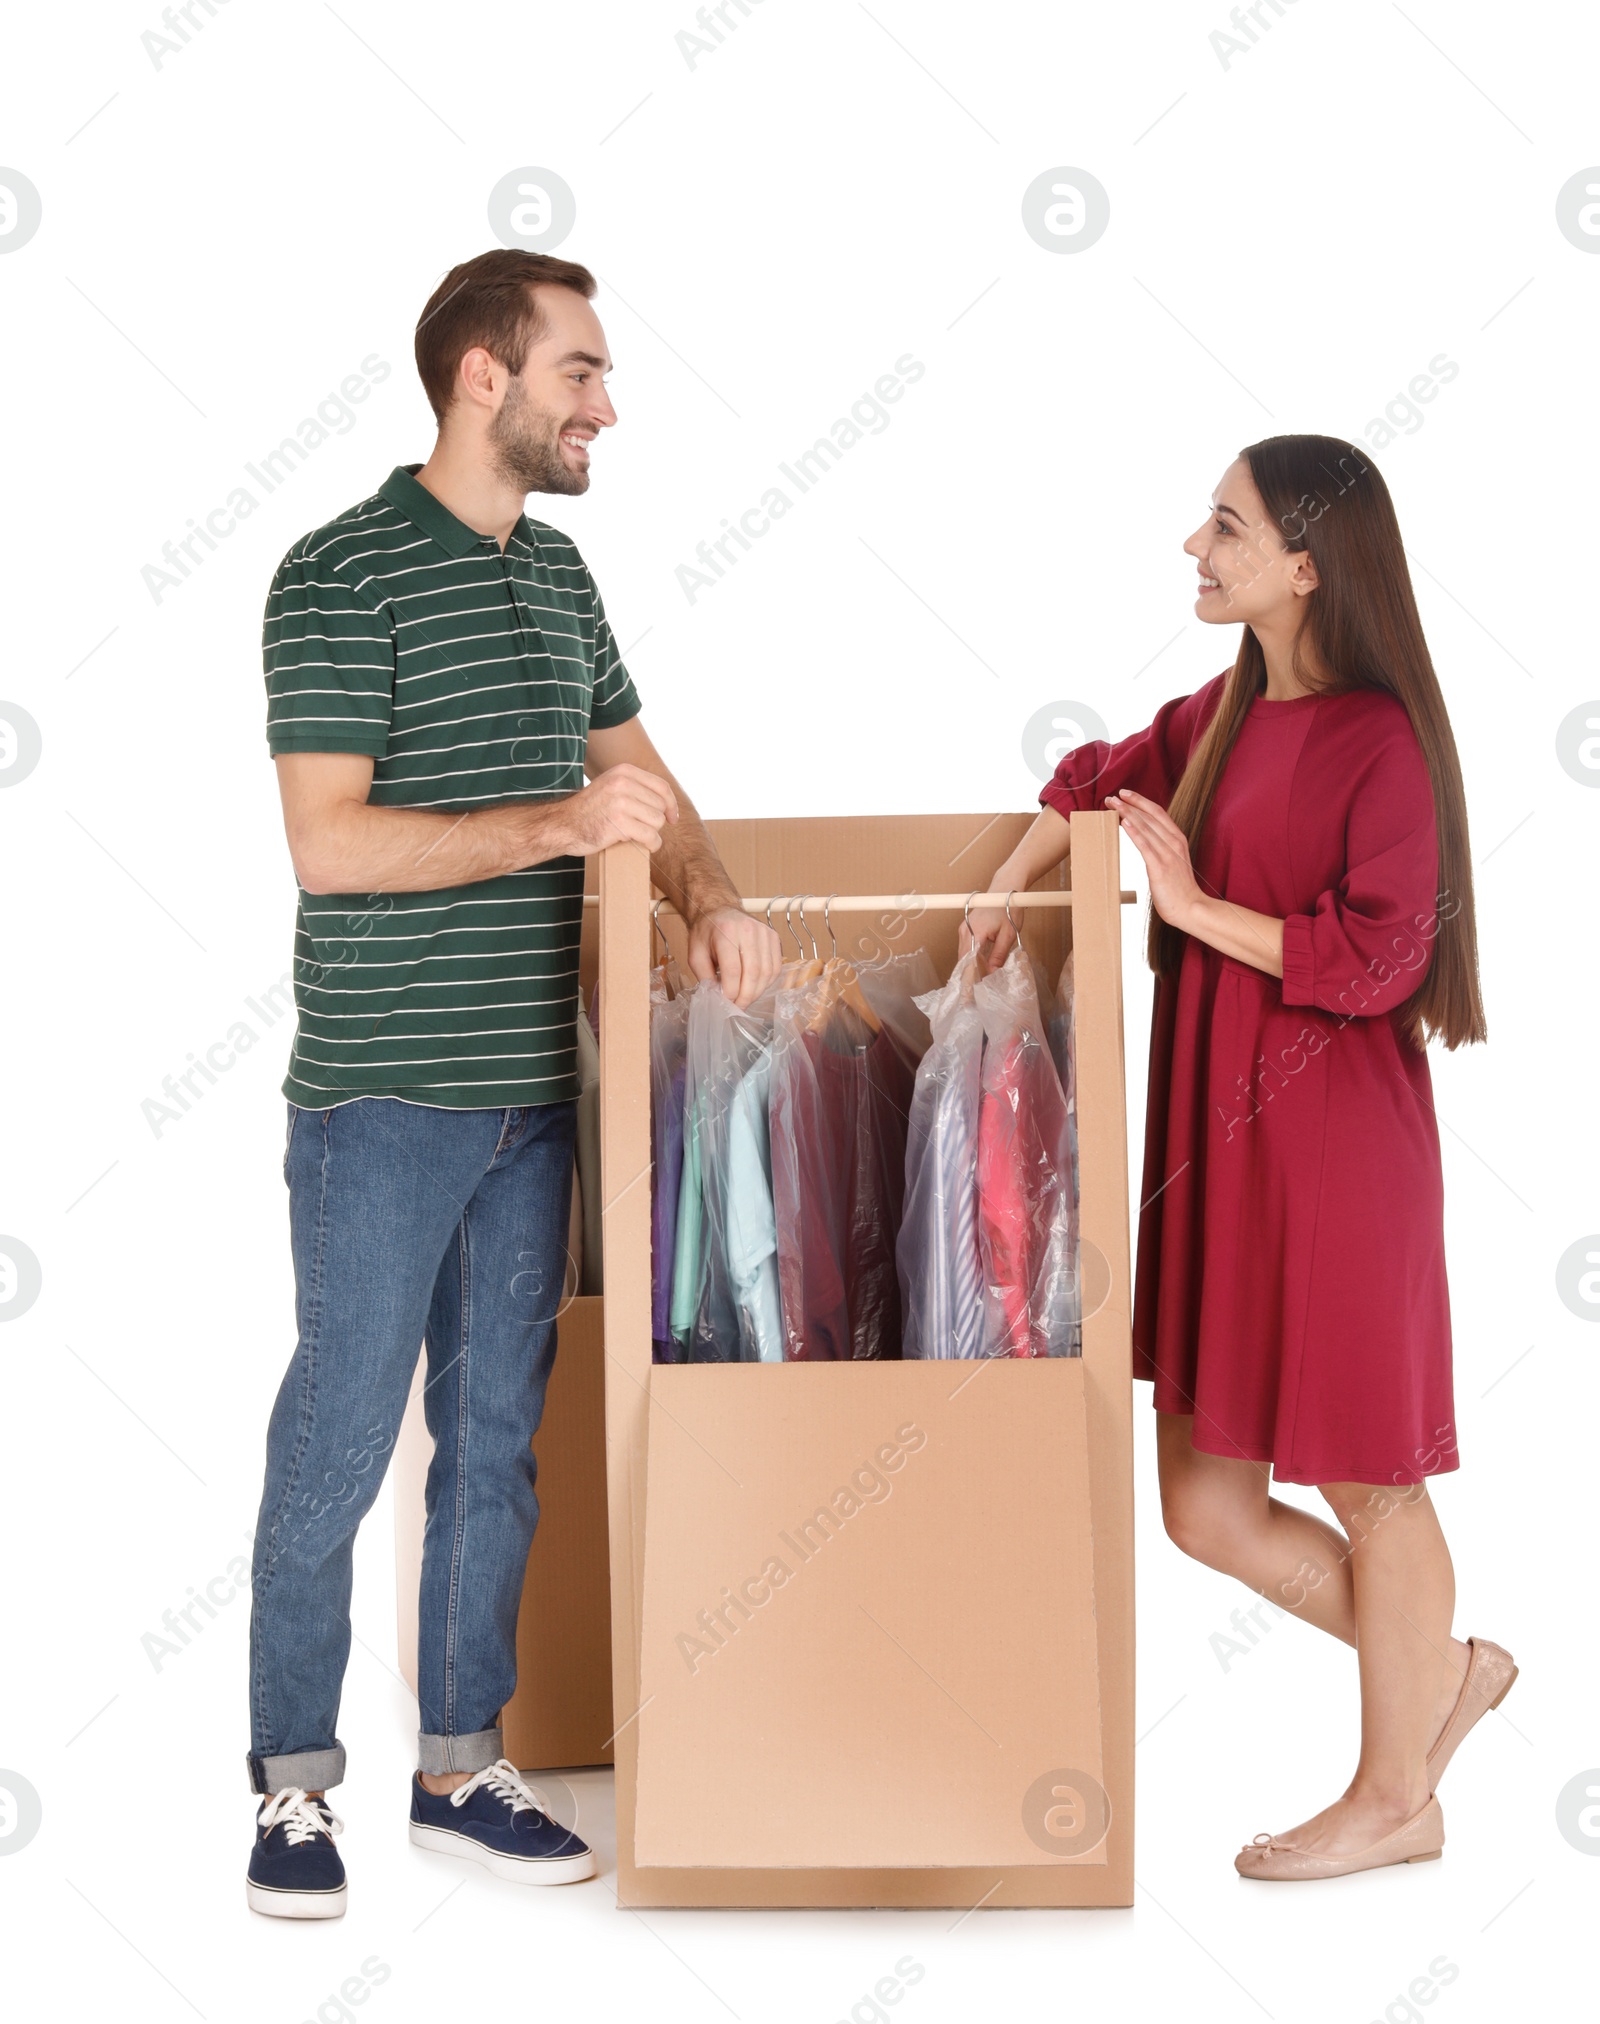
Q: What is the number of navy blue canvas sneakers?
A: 2